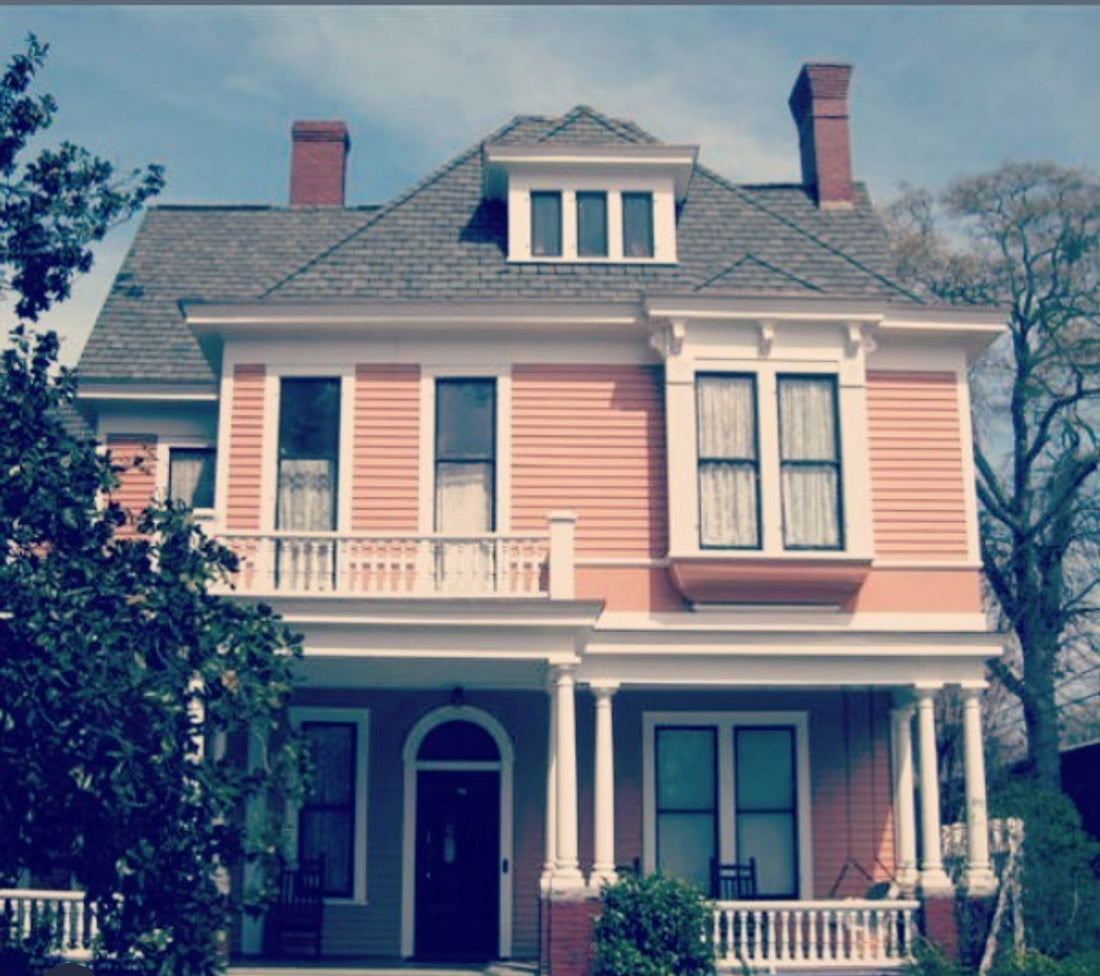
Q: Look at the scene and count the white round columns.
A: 6